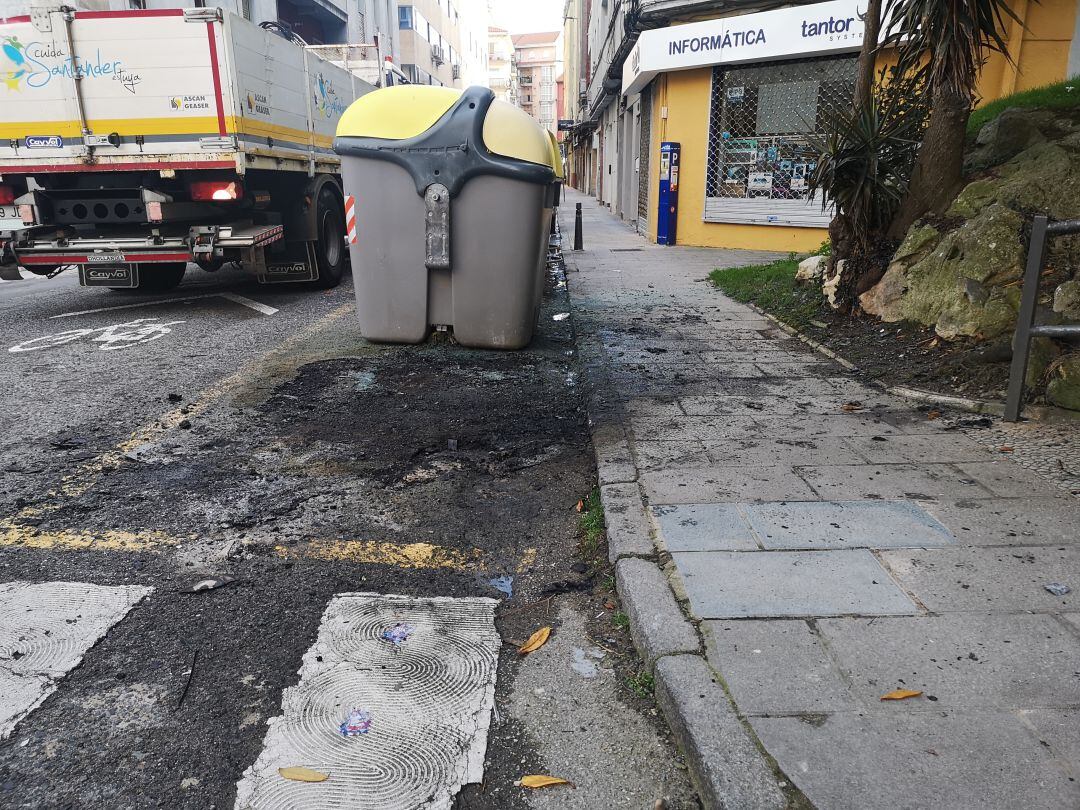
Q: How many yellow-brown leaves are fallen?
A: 4